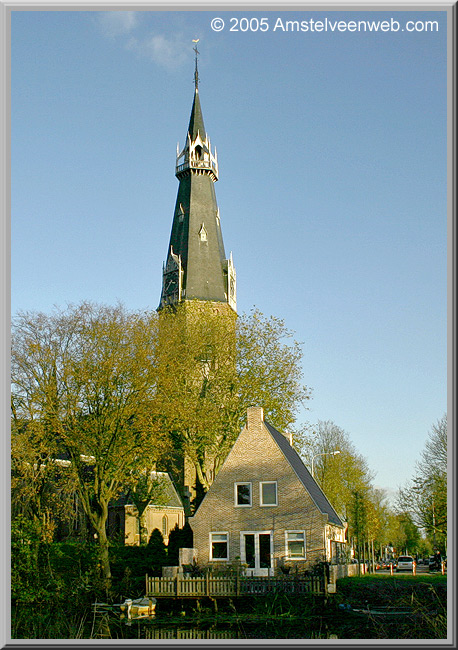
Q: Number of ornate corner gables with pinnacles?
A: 2